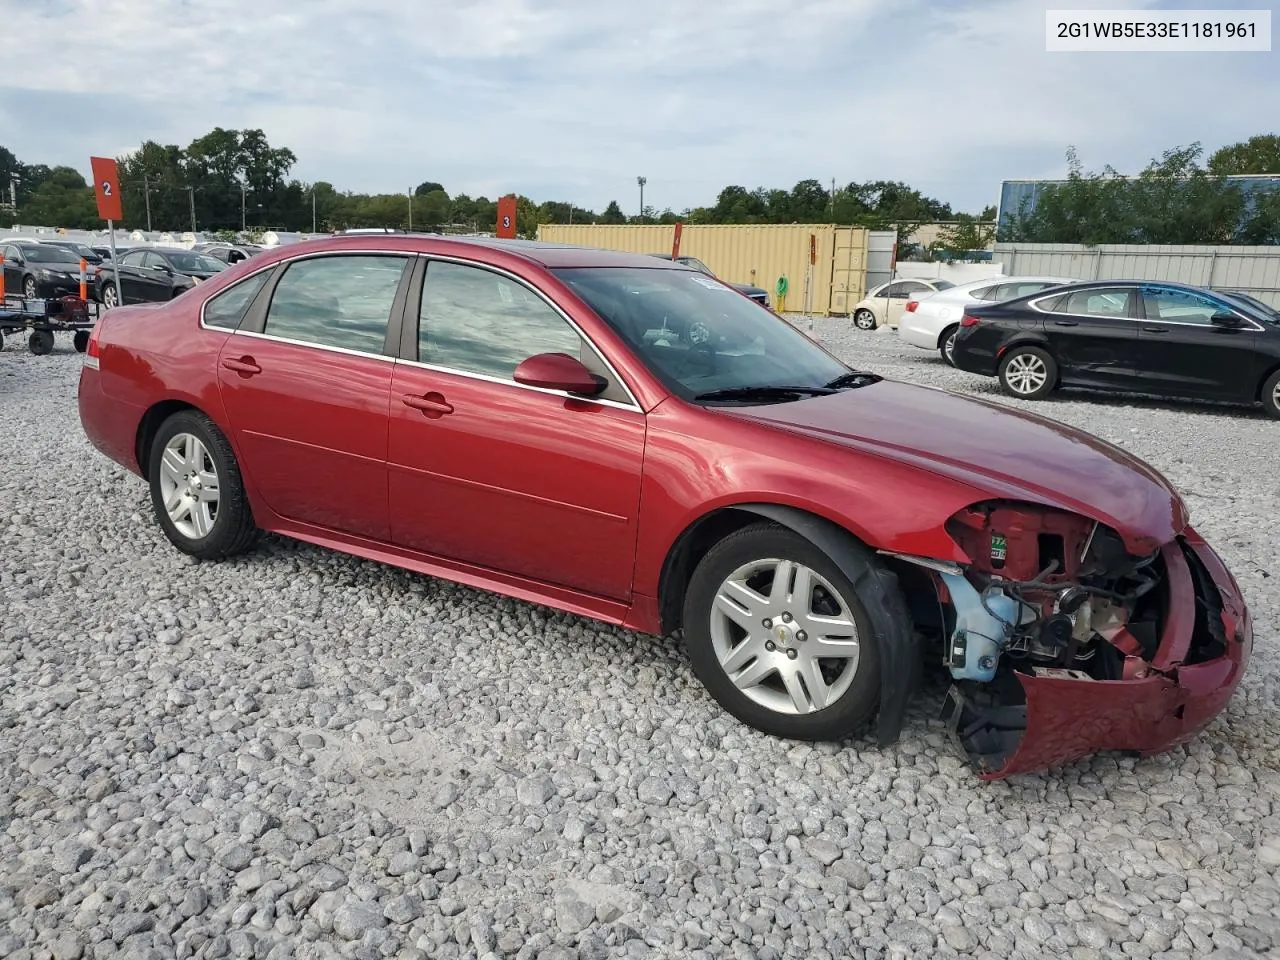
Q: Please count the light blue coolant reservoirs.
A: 1